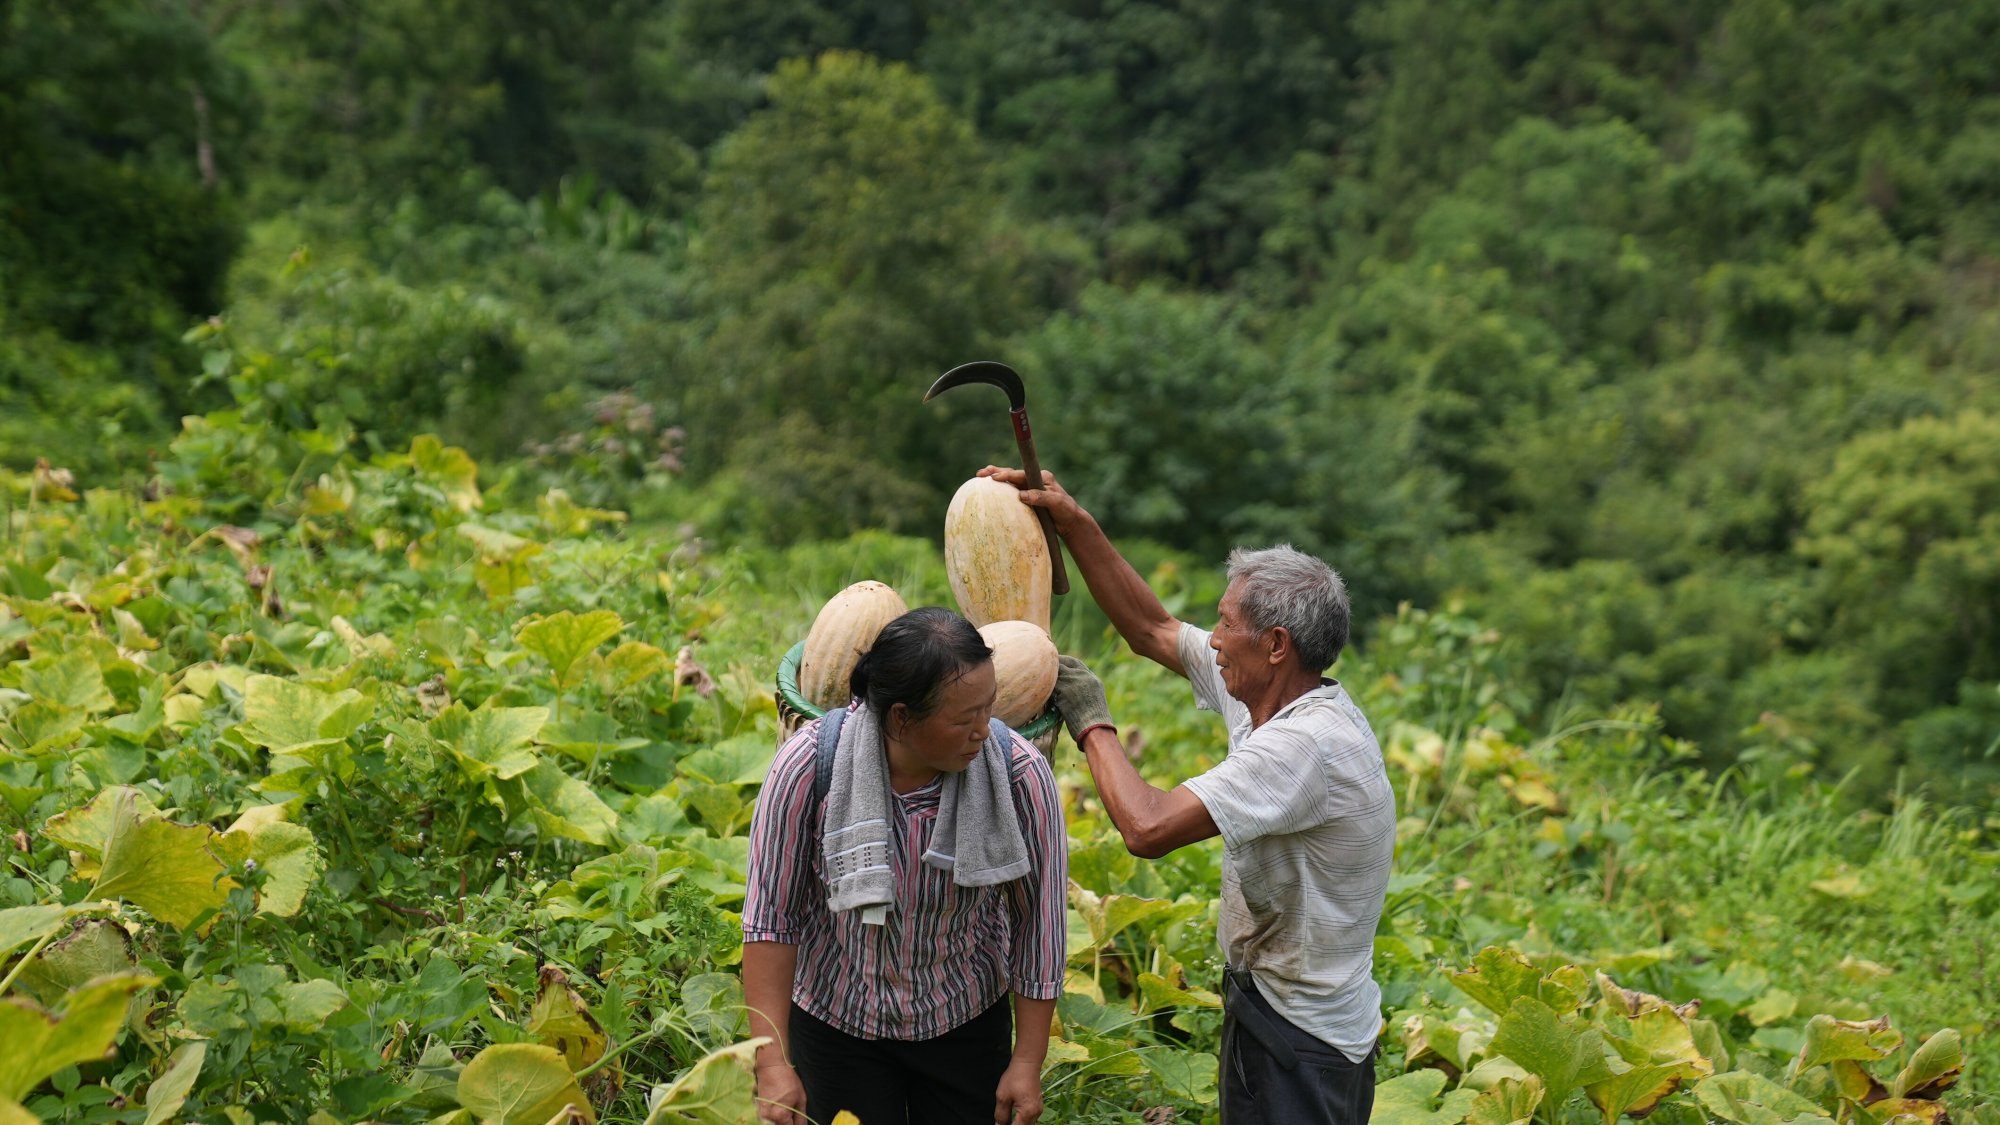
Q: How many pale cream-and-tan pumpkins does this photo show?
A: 3